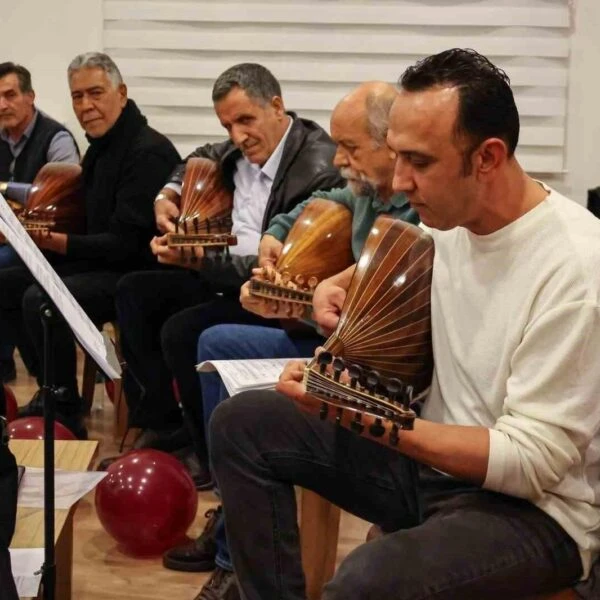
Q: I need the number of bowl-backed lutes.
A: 4